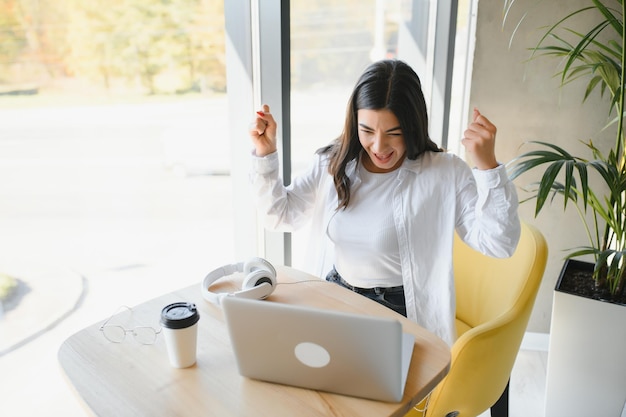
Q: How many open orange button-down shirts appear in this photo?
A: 0